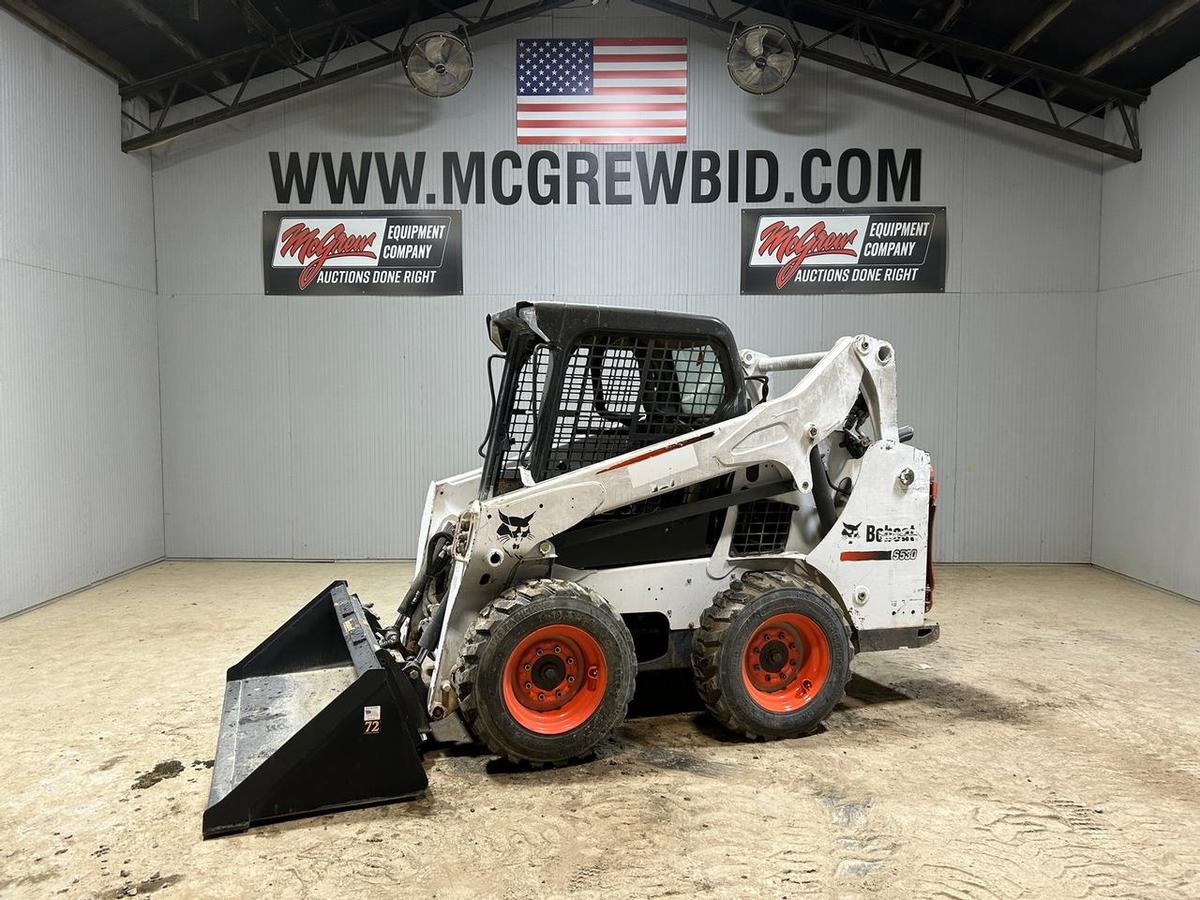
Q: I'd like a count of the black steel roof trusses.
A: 2